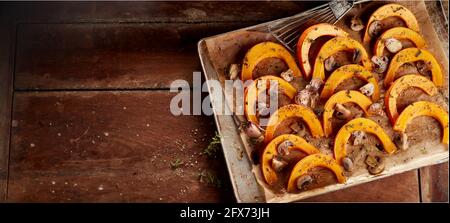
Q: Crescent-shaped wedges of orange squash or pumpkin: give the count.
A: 15